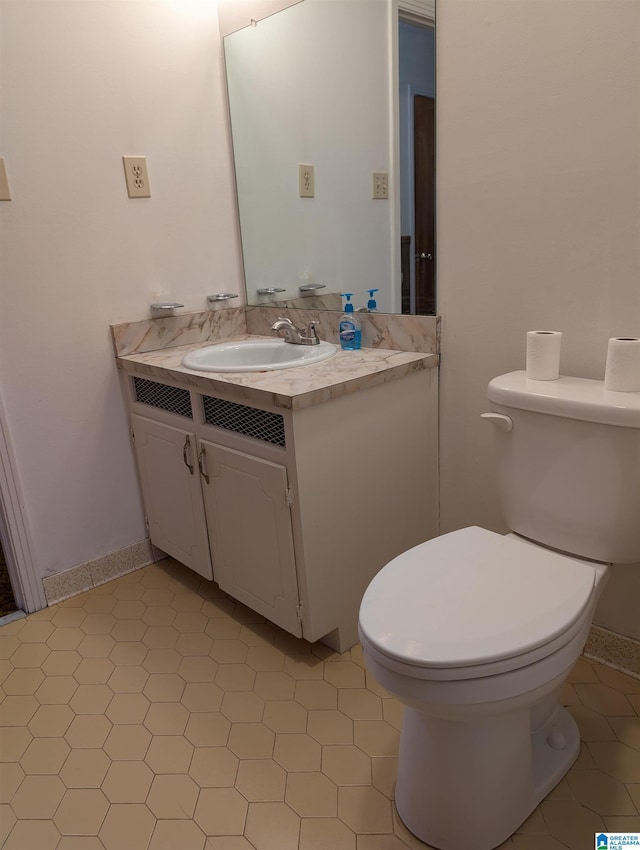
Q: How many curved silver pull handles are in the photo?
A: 2